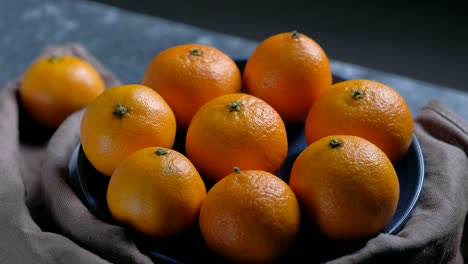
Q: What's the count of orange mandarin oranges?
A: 9